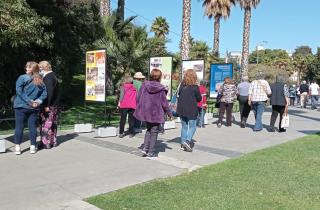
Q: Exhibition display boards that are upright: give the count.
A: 4